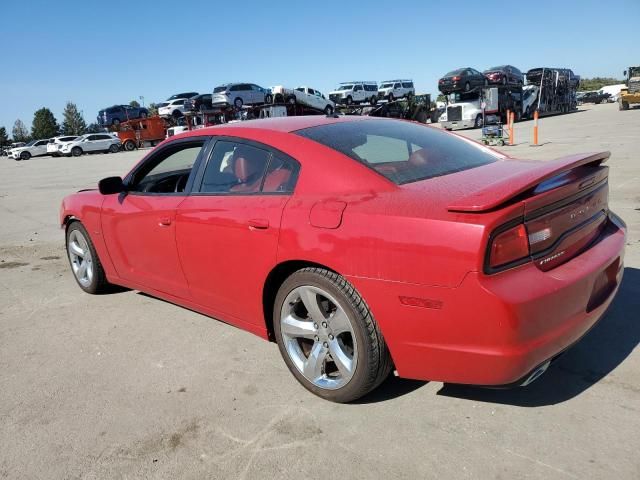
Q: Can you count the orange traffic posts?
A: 3